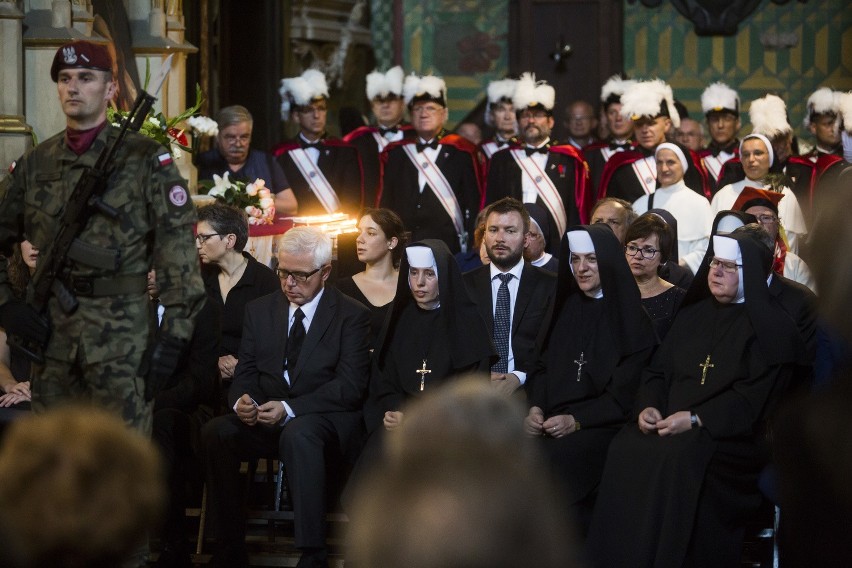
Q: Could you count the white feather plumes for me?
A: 11